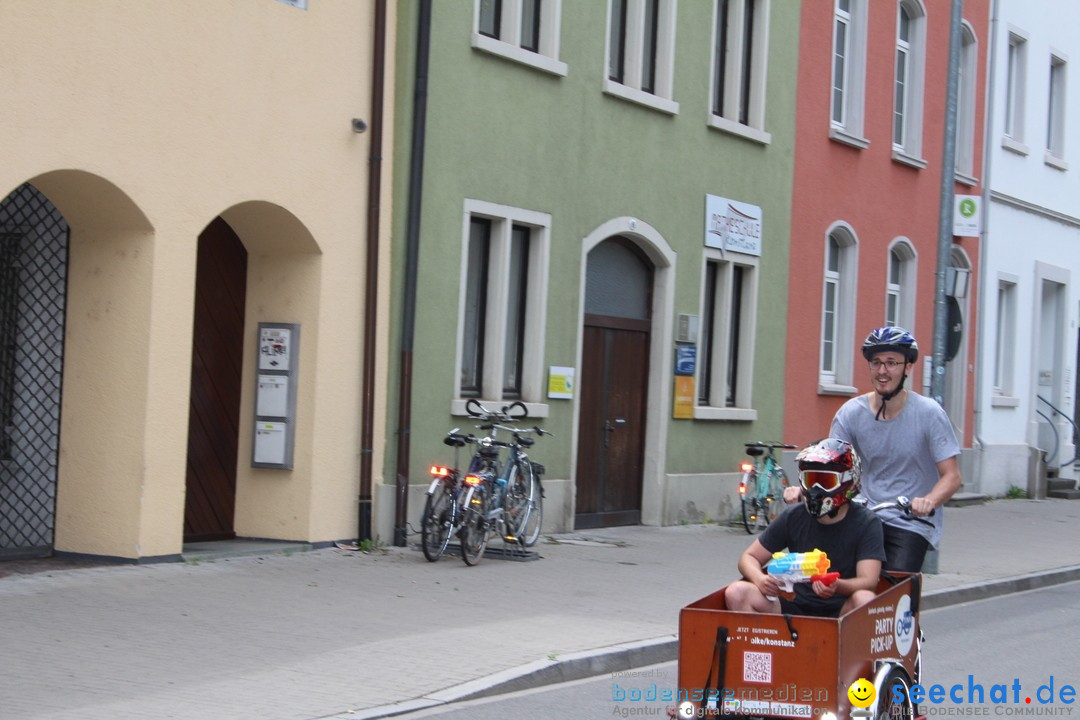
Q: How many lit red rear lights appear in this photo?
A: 4